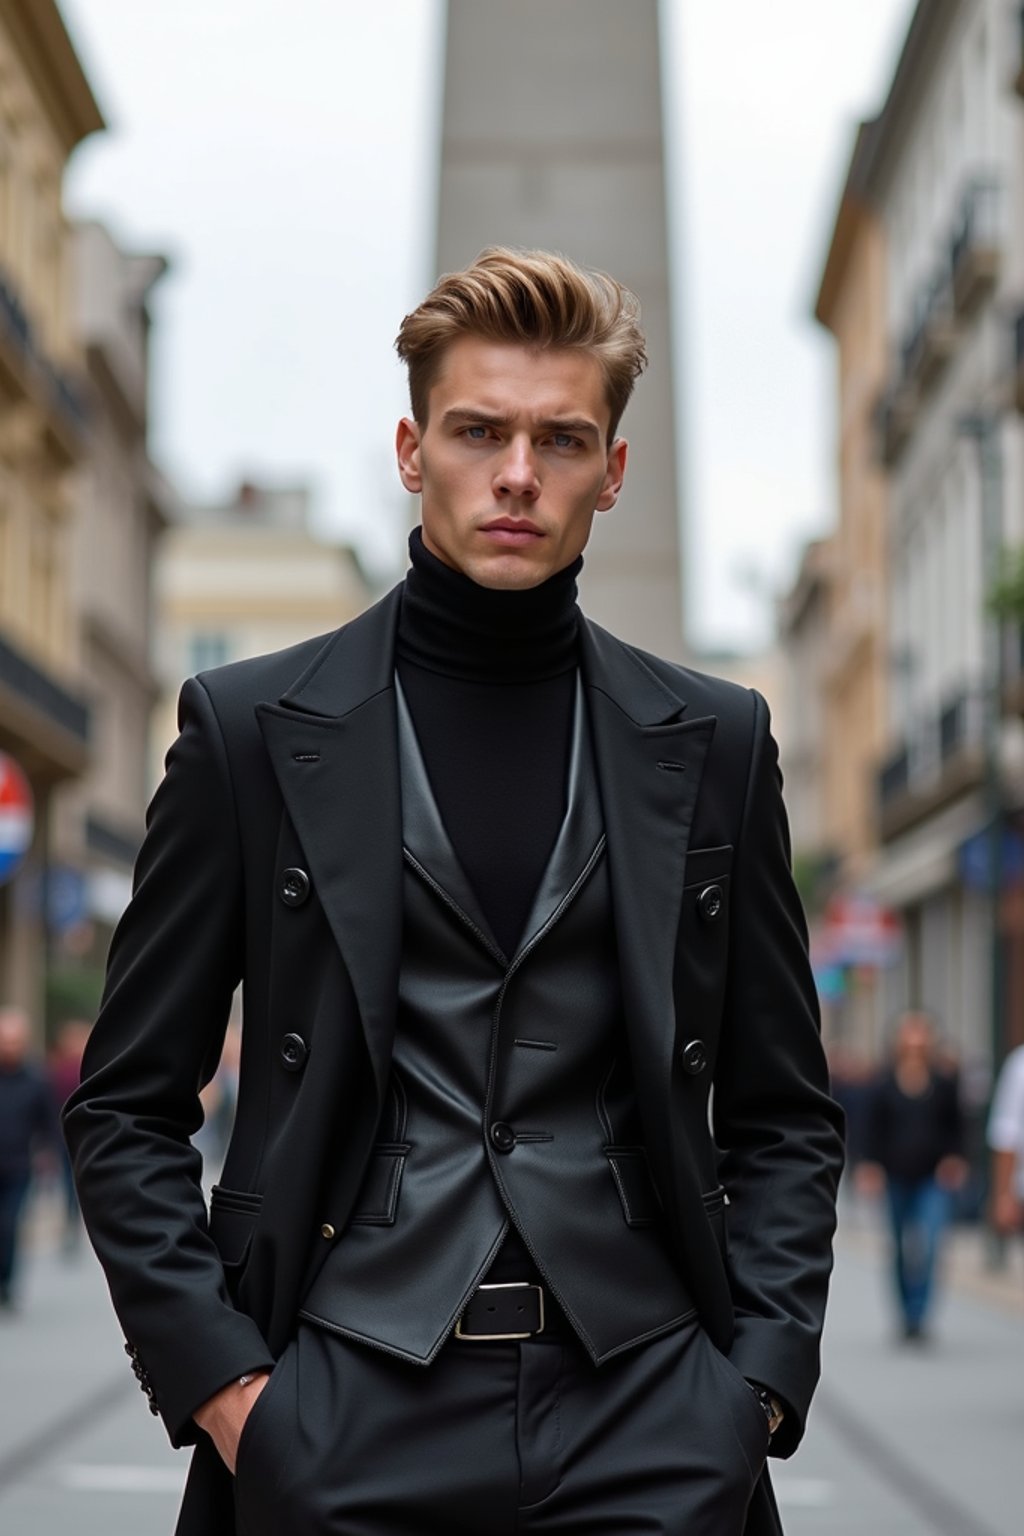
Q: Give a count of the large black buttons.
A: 5